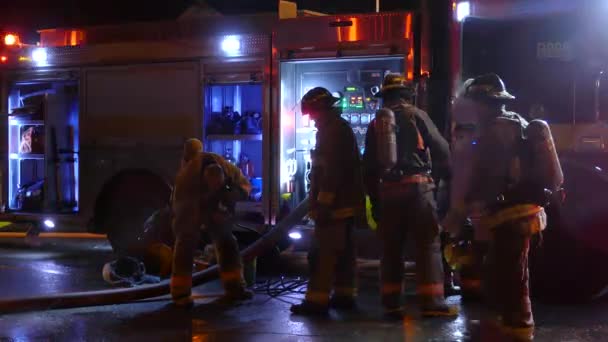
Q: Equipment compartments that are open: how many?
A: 3